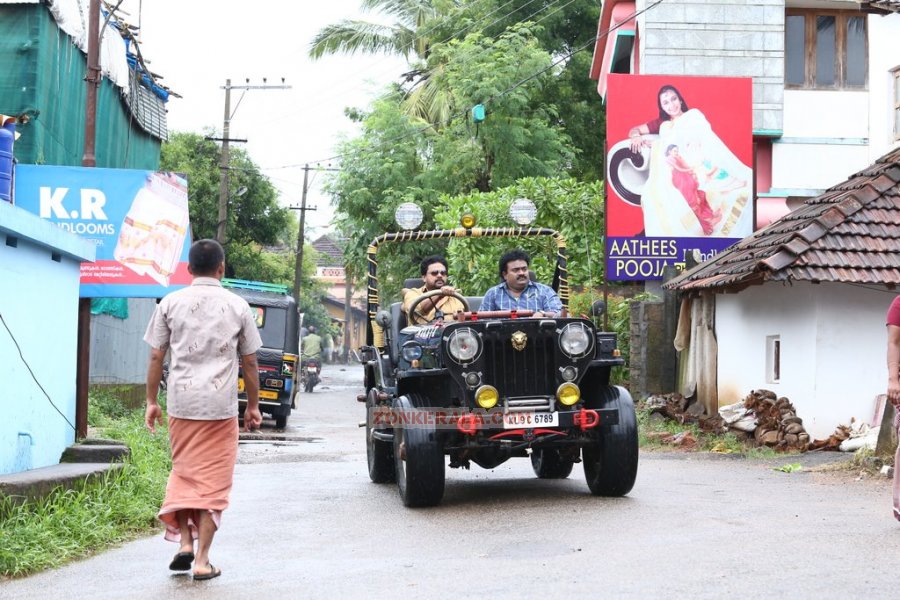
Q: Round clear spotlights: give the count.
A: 2